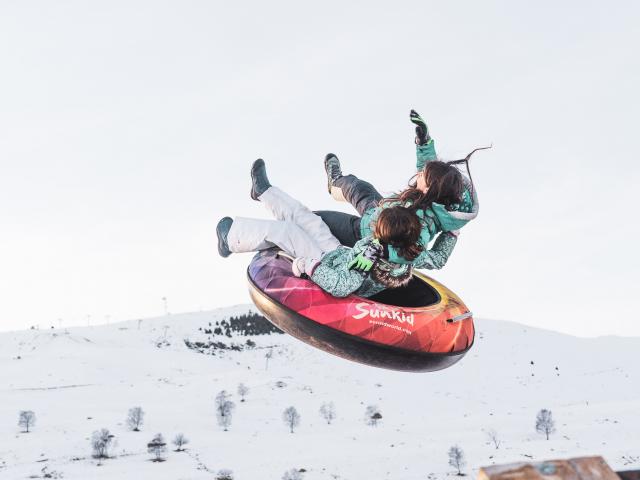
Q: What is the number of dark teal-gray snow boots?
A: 2